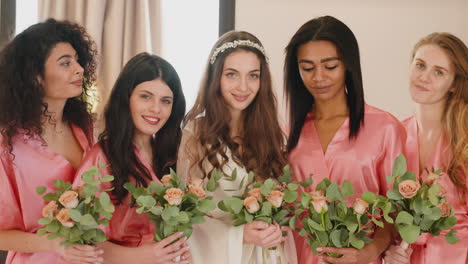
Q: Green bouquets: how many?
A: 5